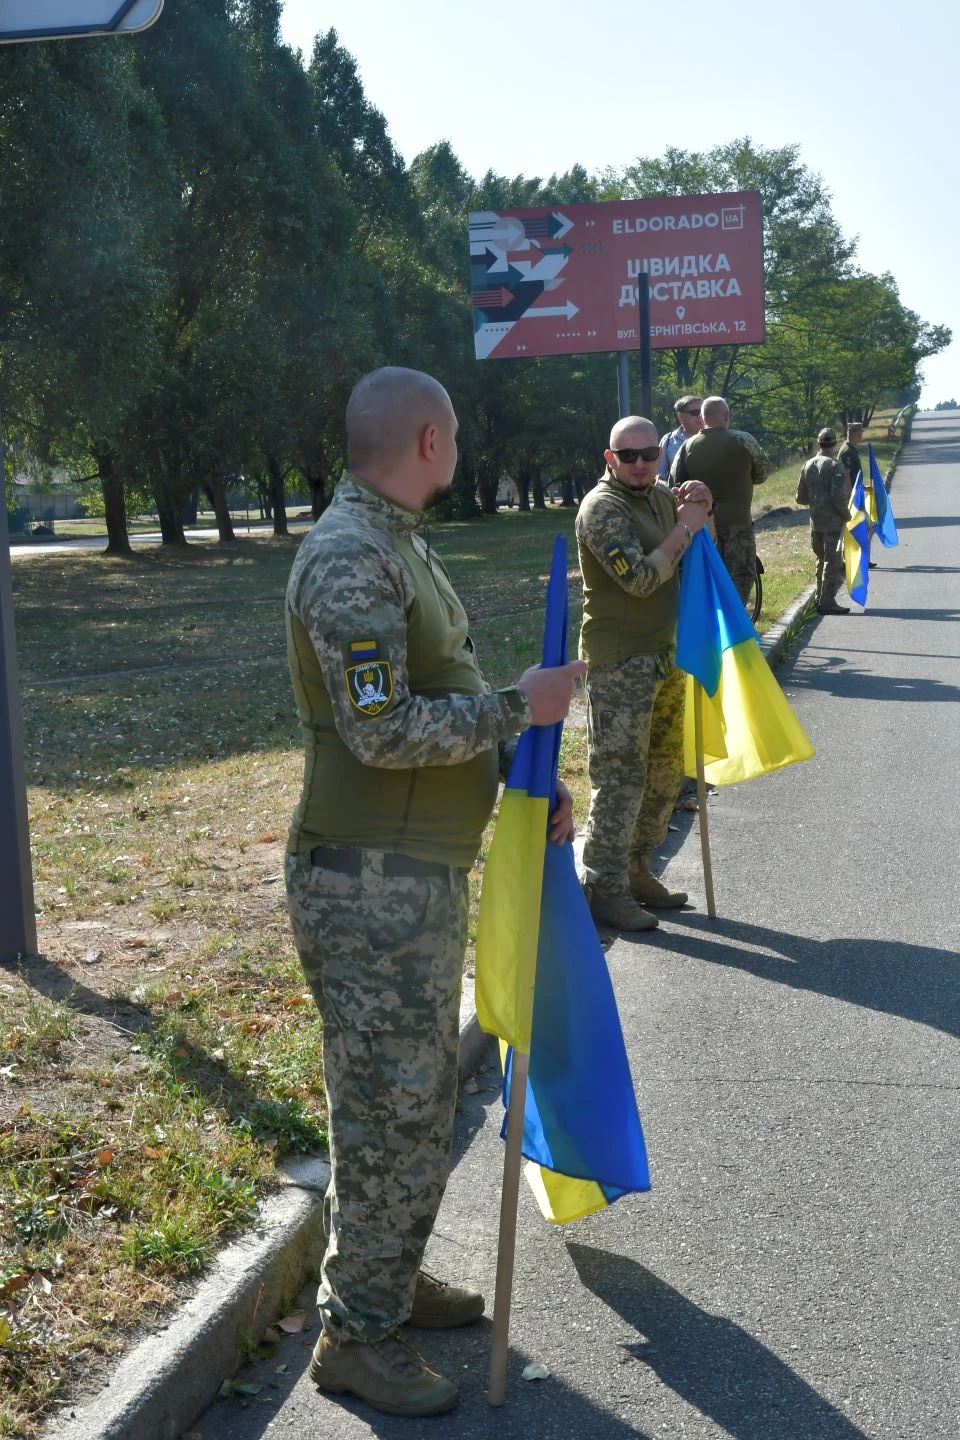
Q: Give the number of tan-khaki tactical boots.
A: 4